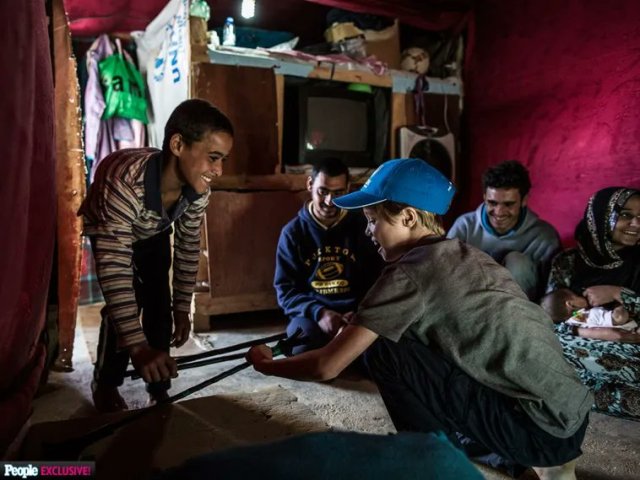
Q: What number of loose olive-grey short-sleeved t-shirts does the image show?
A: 1